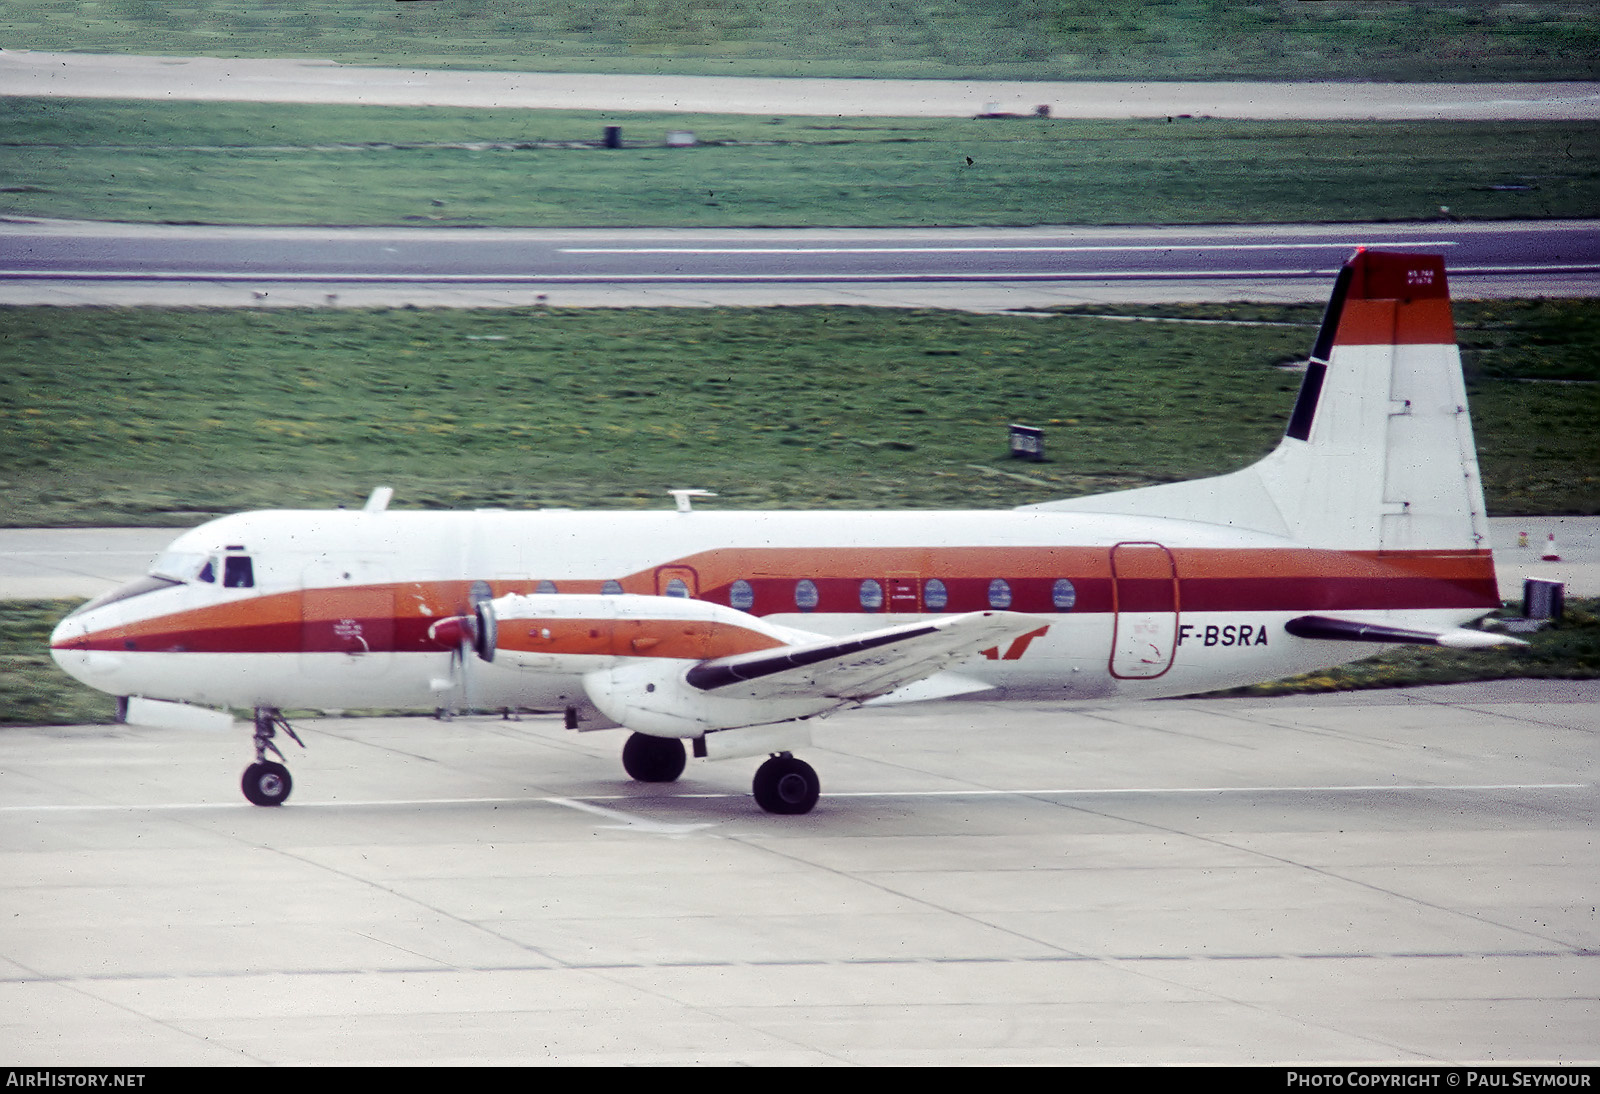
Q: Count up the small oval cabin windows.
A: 10